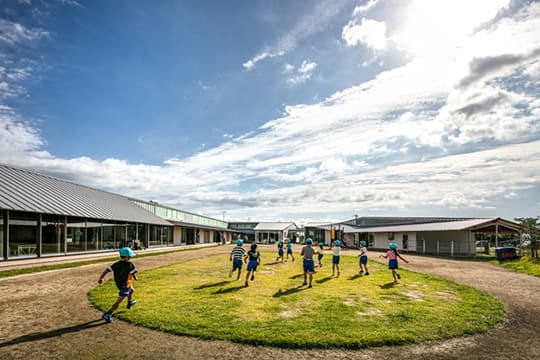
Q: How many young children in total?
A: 10